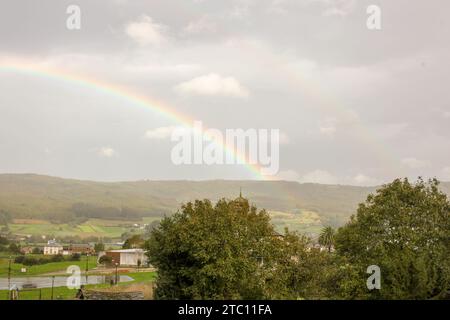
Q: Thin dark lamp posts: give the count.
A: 4